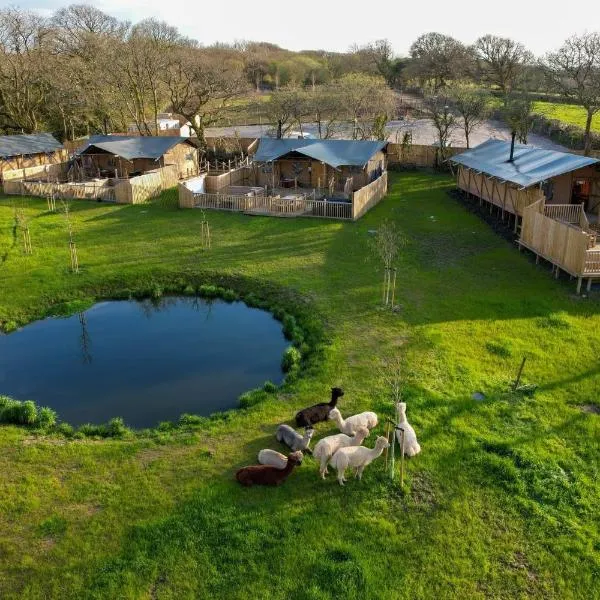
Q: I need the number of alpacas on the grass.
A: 8